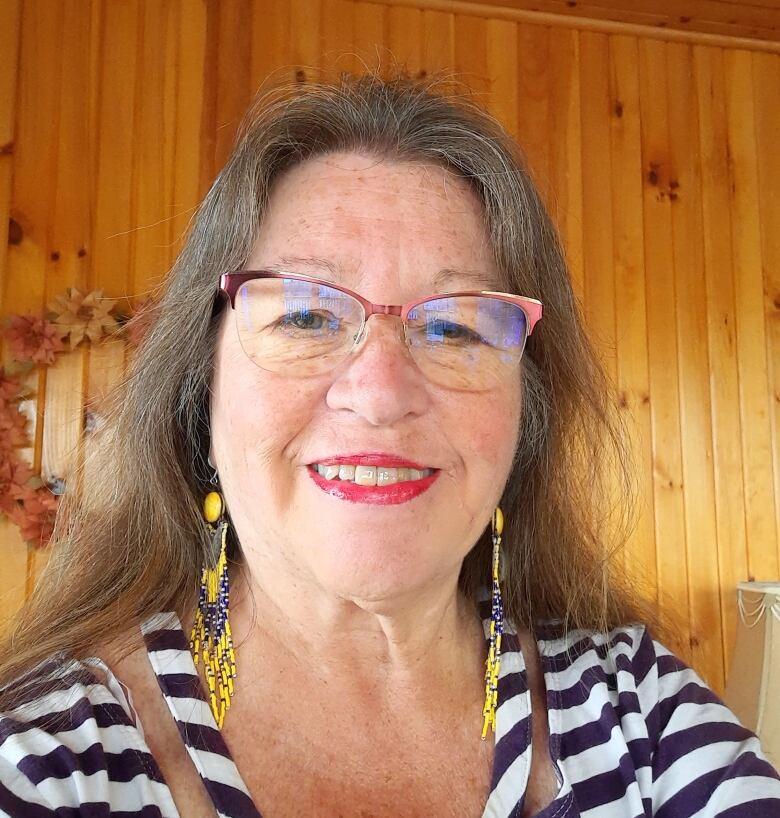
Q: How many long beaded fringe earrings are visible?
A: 2